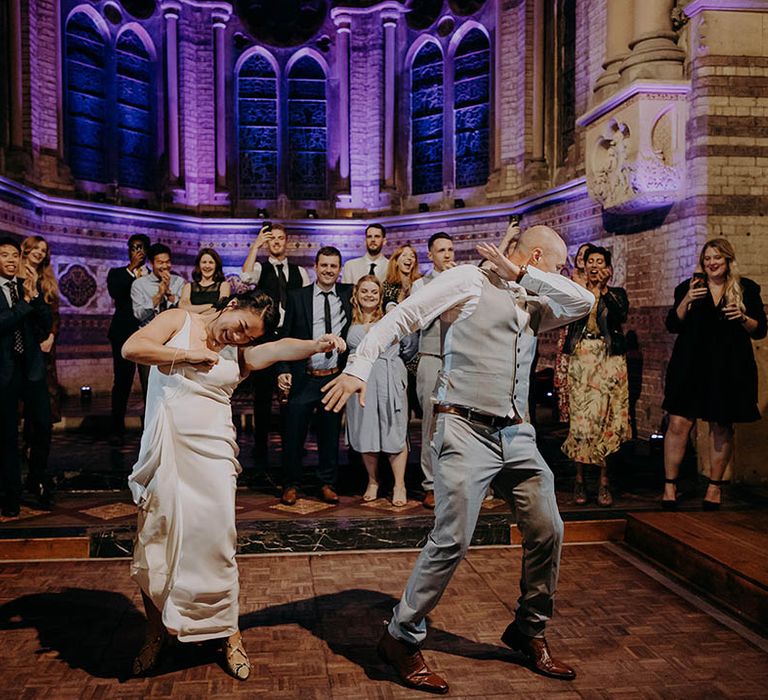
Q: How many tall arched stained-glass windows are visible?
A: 6